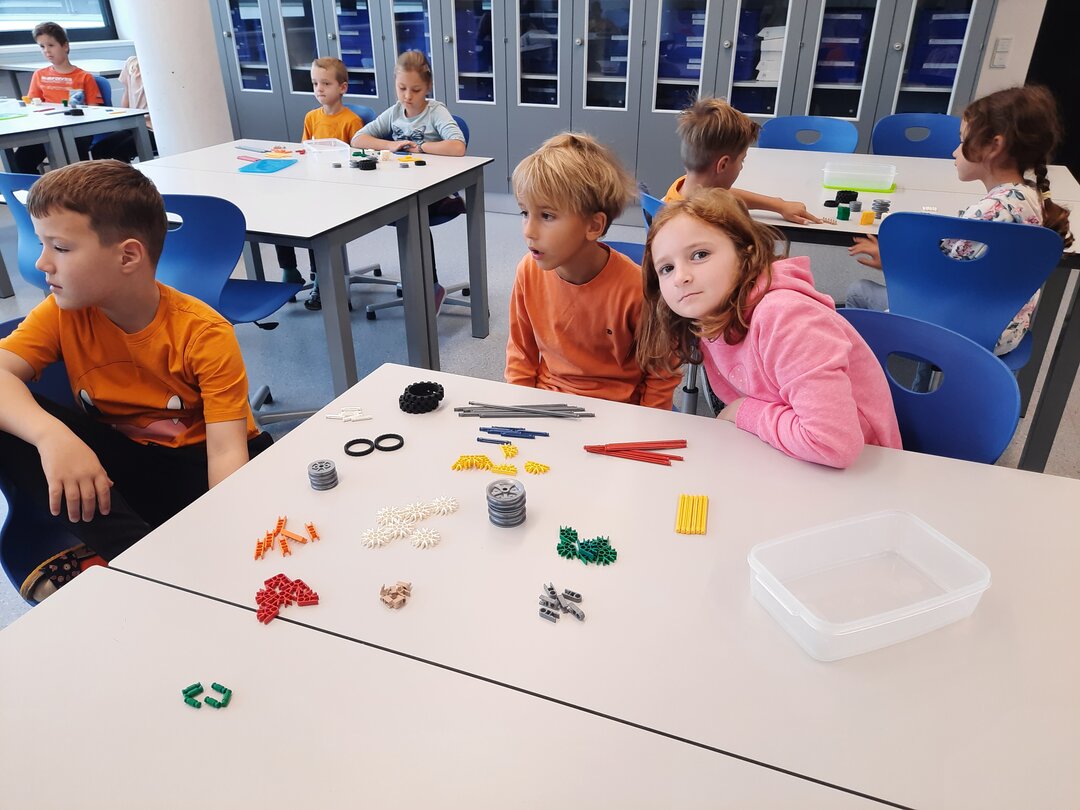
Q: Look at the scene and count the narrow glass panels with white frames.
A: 11